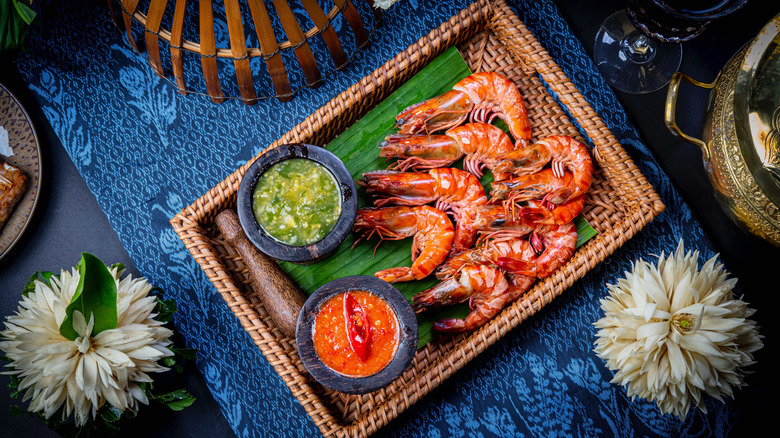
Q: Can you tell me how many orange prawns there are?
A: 9